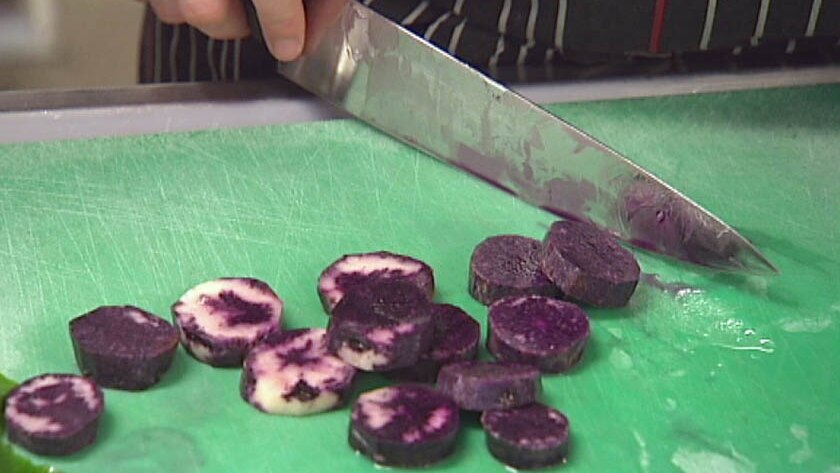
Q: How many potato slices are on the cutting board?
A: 13